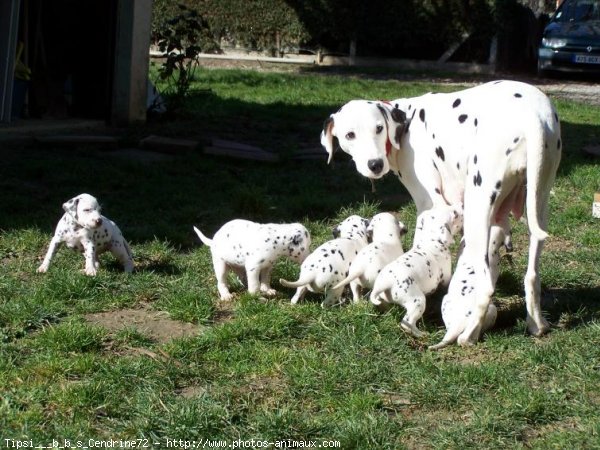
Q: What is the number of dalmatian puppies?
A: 6